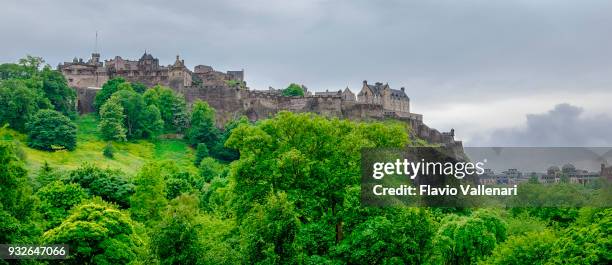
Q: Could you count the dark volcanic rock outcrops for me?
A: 1